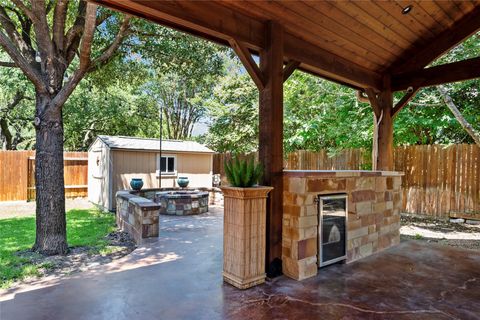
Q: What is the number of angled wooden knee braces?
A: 4